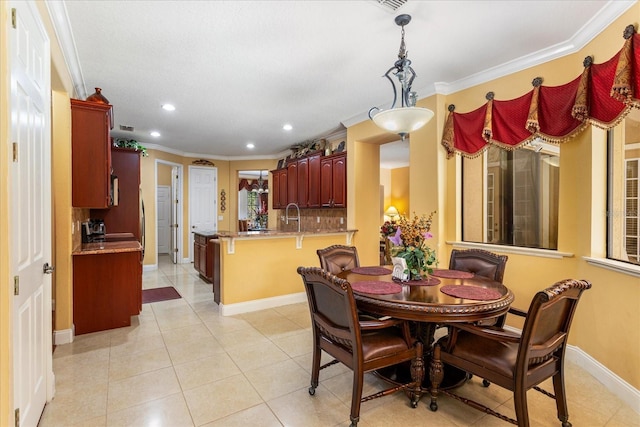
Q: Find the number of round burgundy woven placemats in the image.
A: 5